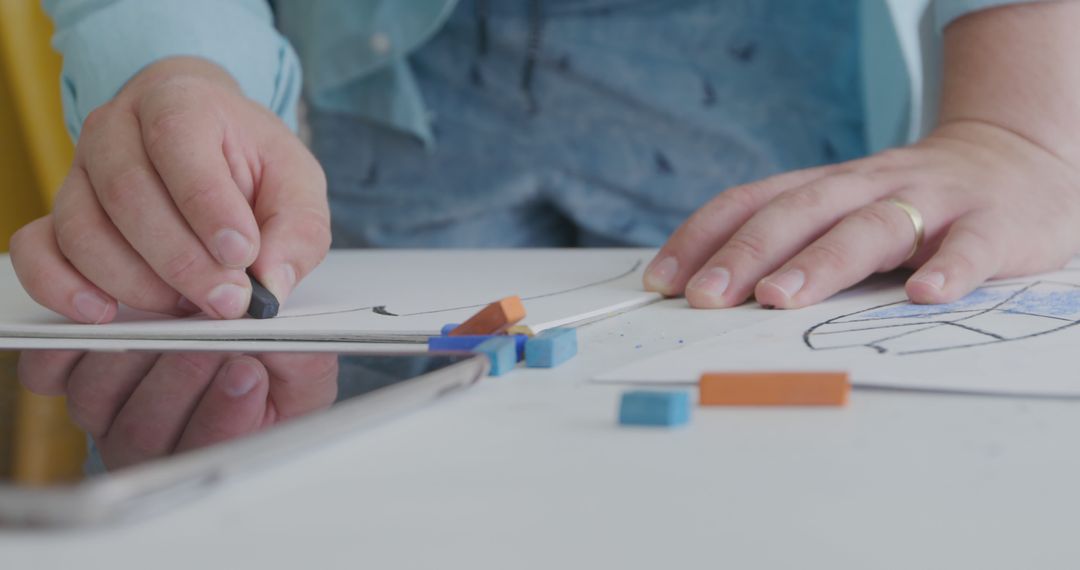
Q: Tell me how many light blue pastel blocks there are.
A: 3